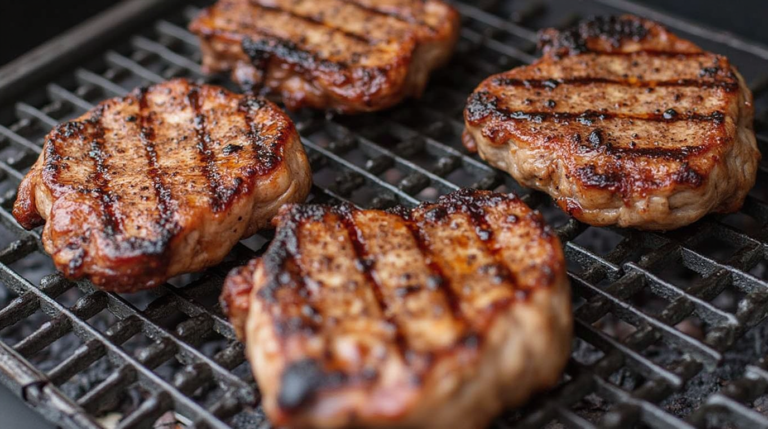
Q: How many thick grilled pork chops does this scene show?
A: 4